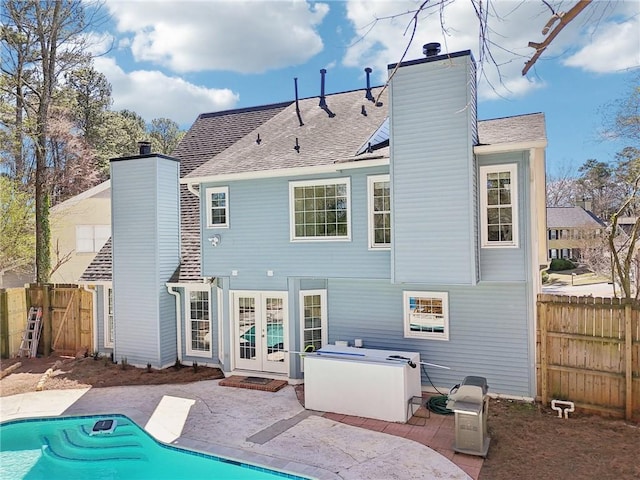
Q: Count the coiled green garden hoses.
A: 1